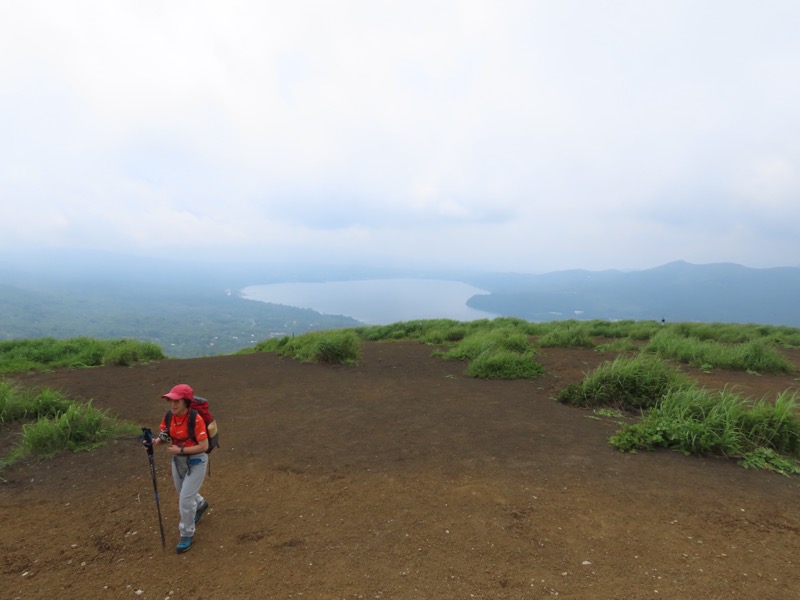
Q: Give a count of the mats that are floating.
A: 0